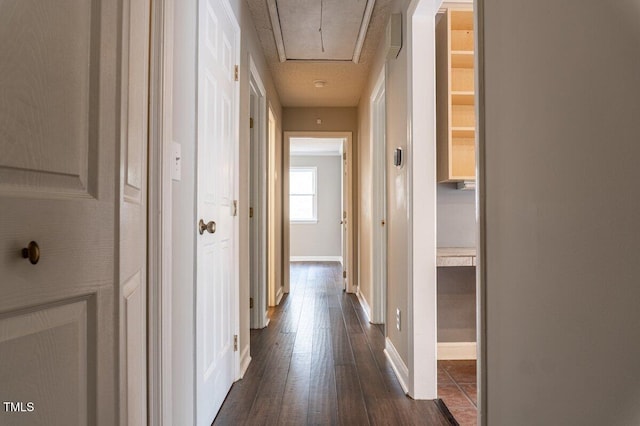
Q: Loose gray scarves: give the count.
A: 0